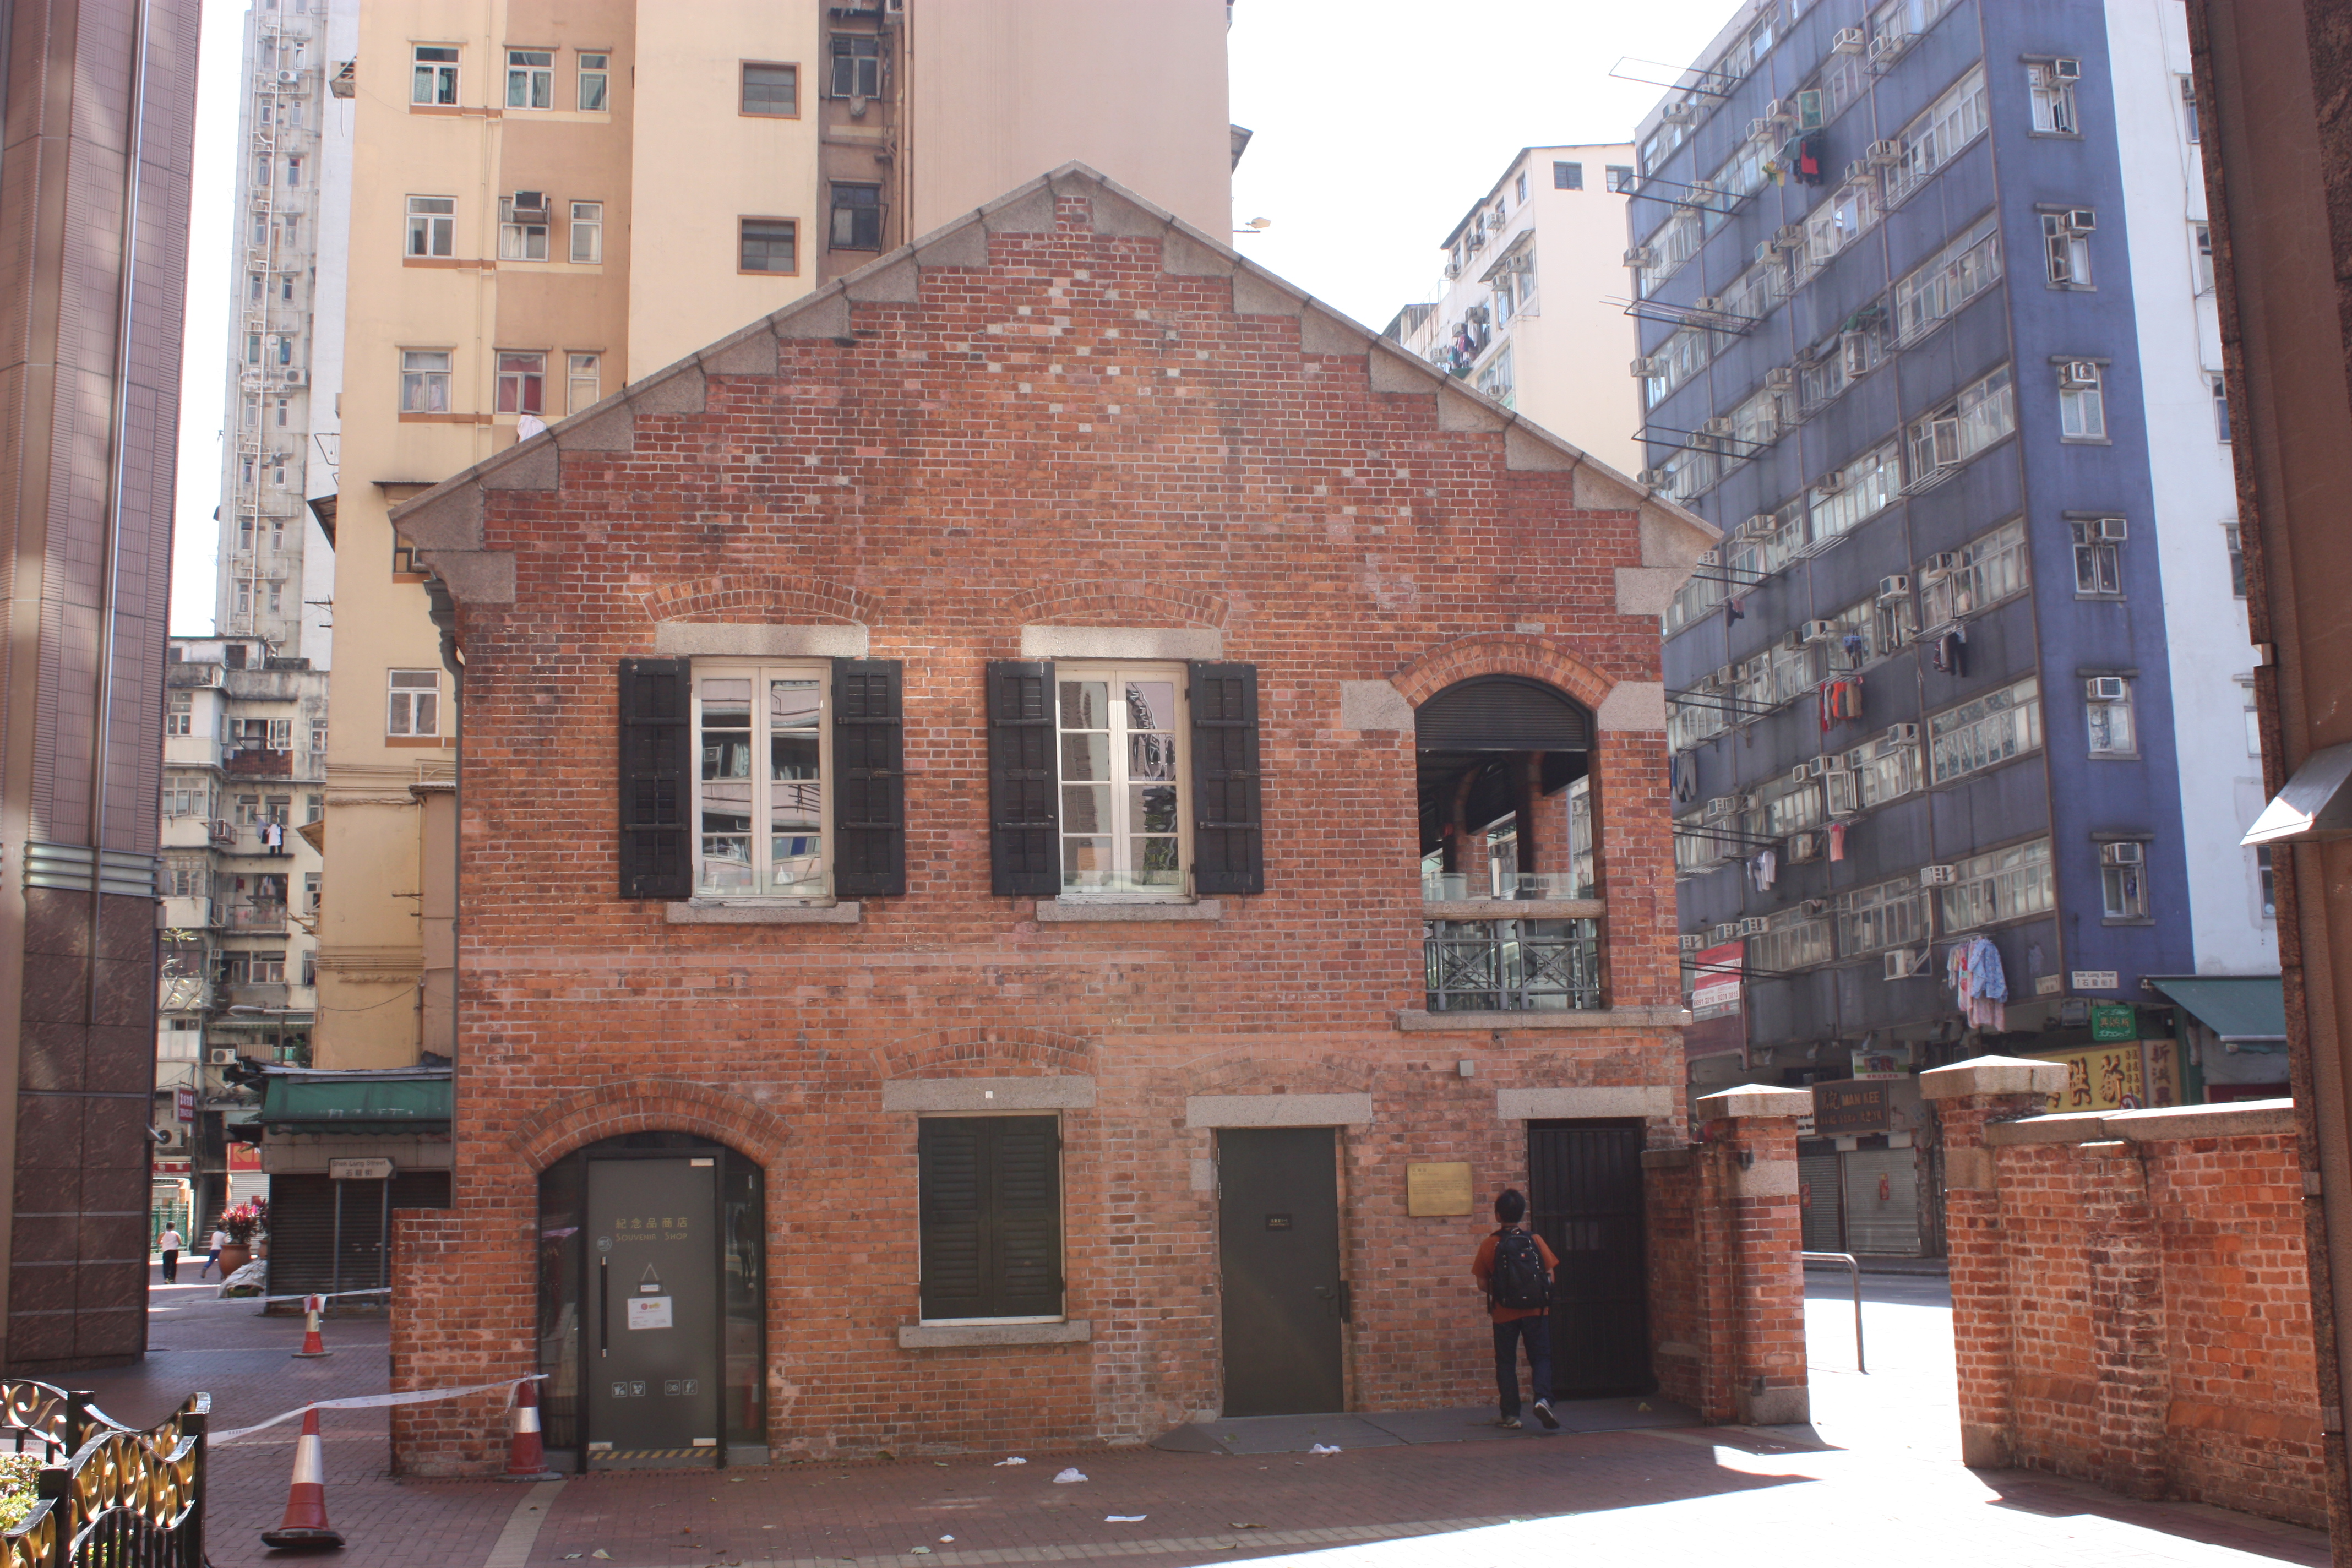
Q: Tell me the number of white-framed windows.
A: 2